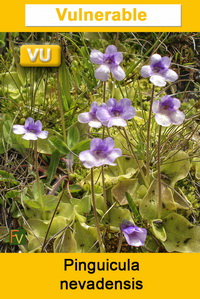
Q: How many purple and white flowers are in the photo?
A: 8